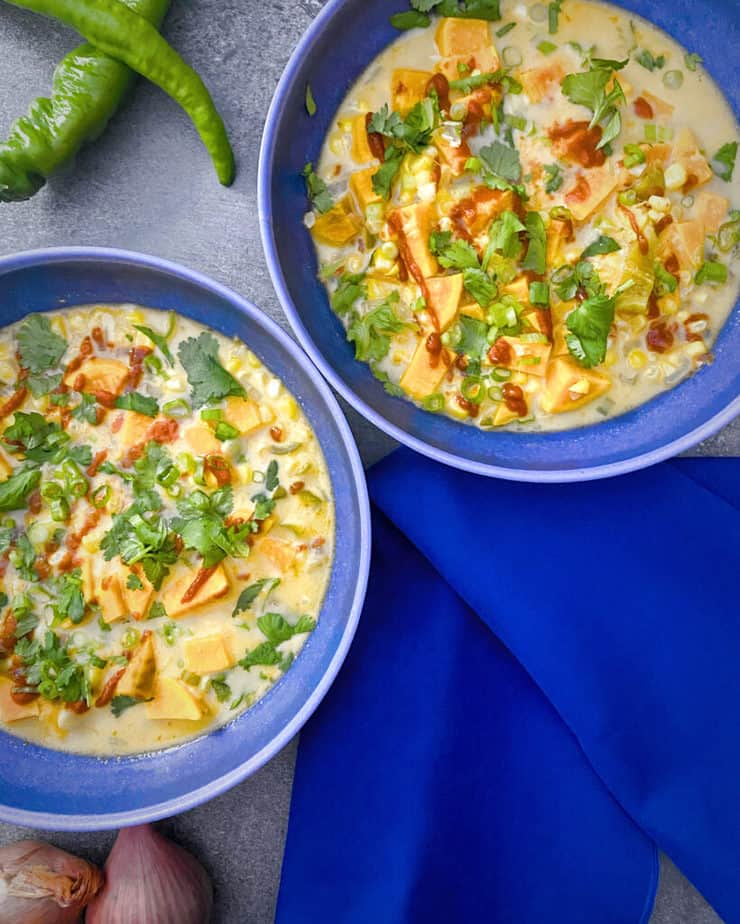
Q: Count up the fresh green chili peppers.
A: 2